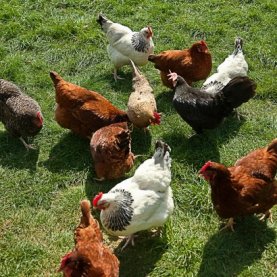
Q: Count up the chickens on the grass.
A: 11